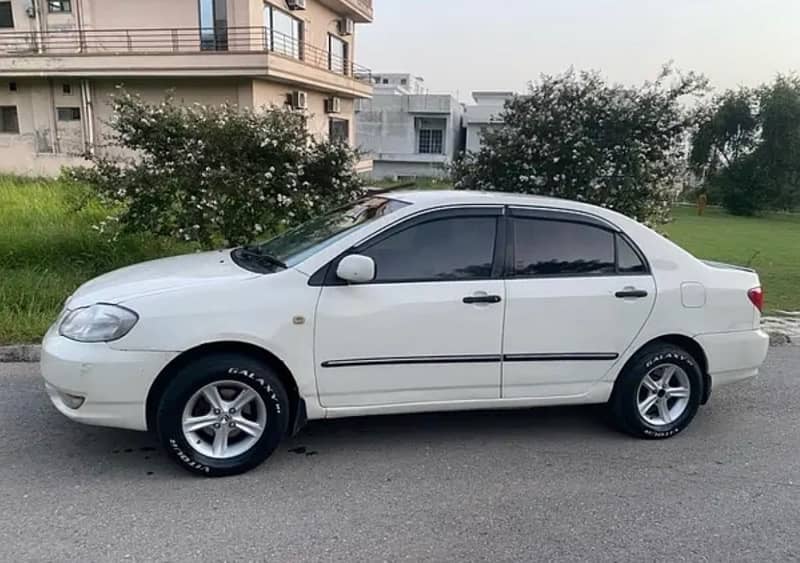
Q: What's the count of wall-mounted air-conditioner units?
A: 4